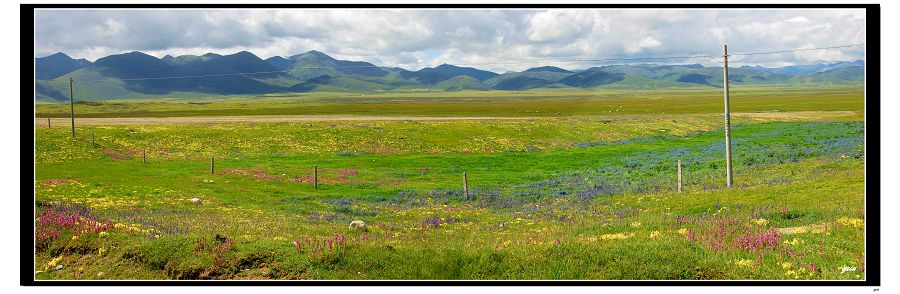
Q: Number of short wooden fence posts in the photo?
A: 7